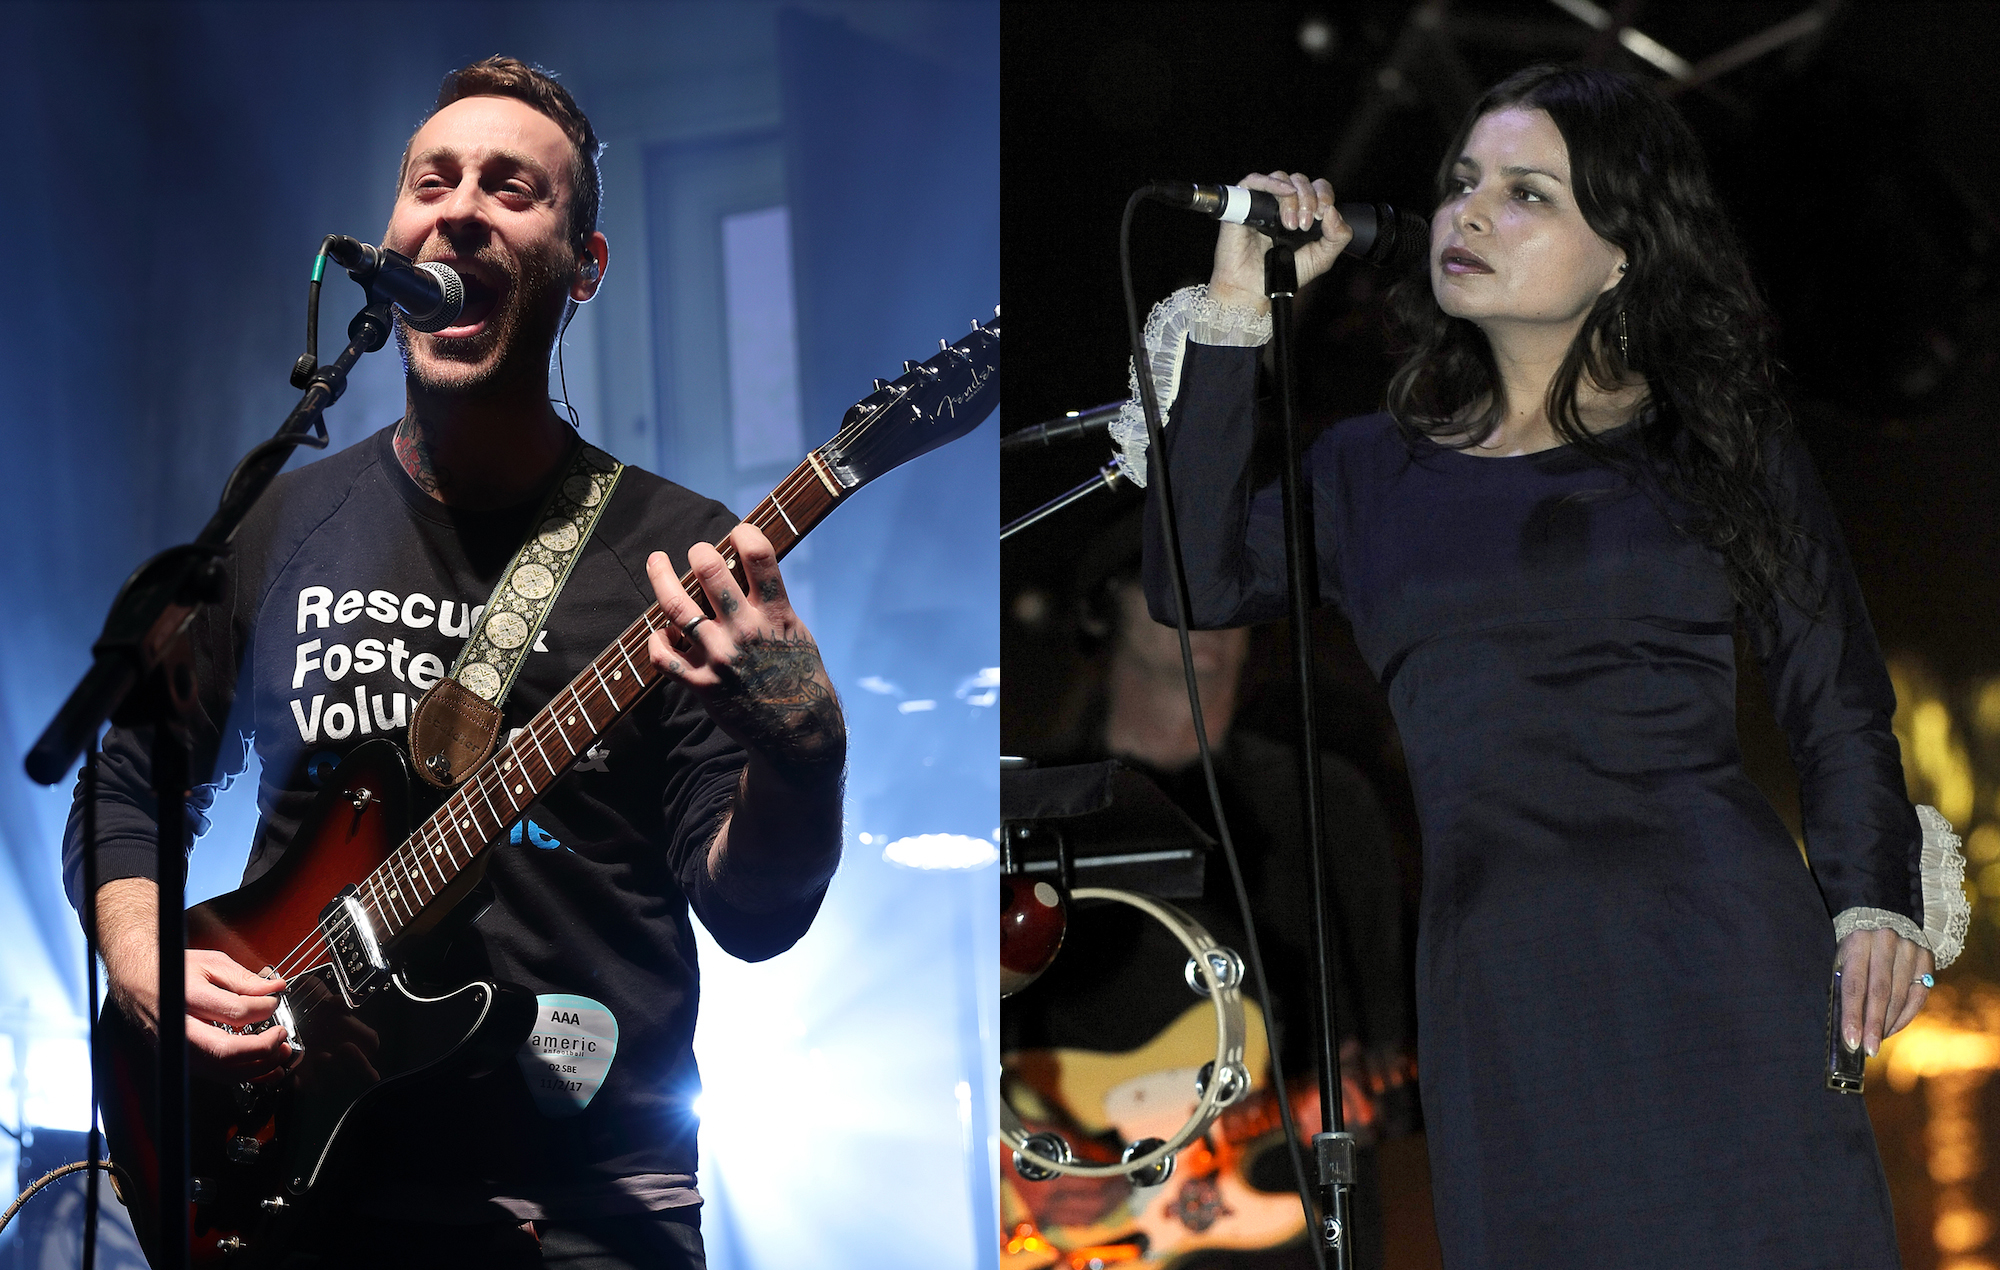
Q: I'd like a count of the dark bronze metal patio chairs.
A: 0